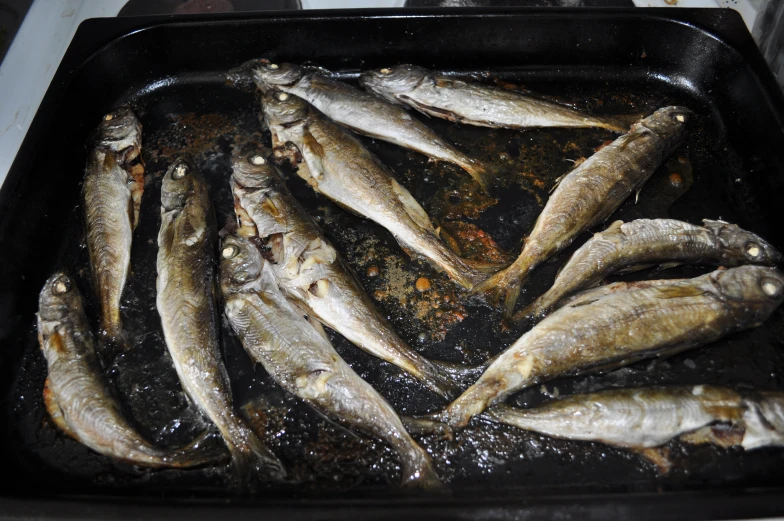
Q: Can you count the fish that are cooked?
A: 12